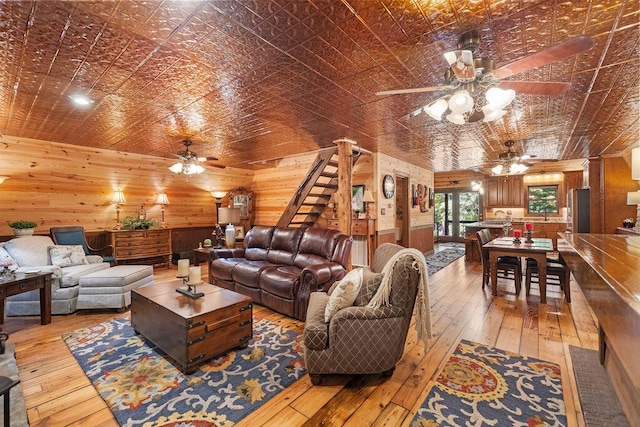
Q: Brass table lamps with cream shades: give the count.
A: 2